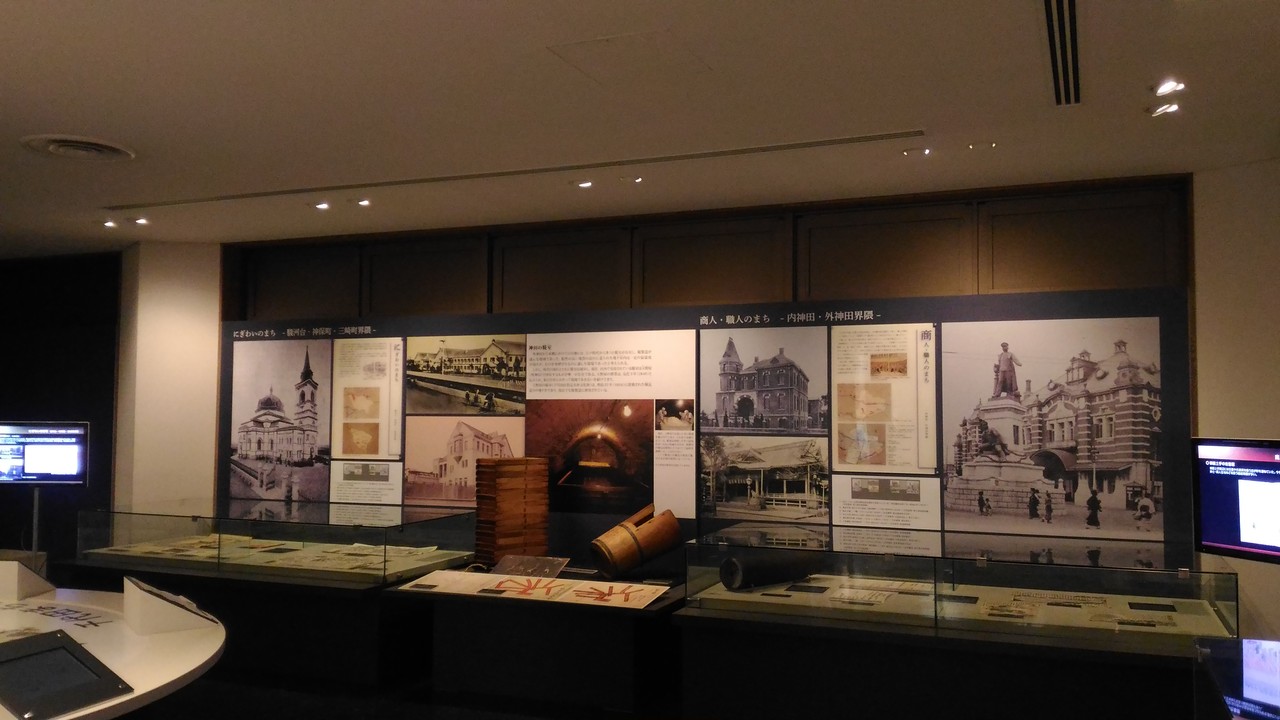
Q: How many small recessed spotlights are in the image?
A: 10